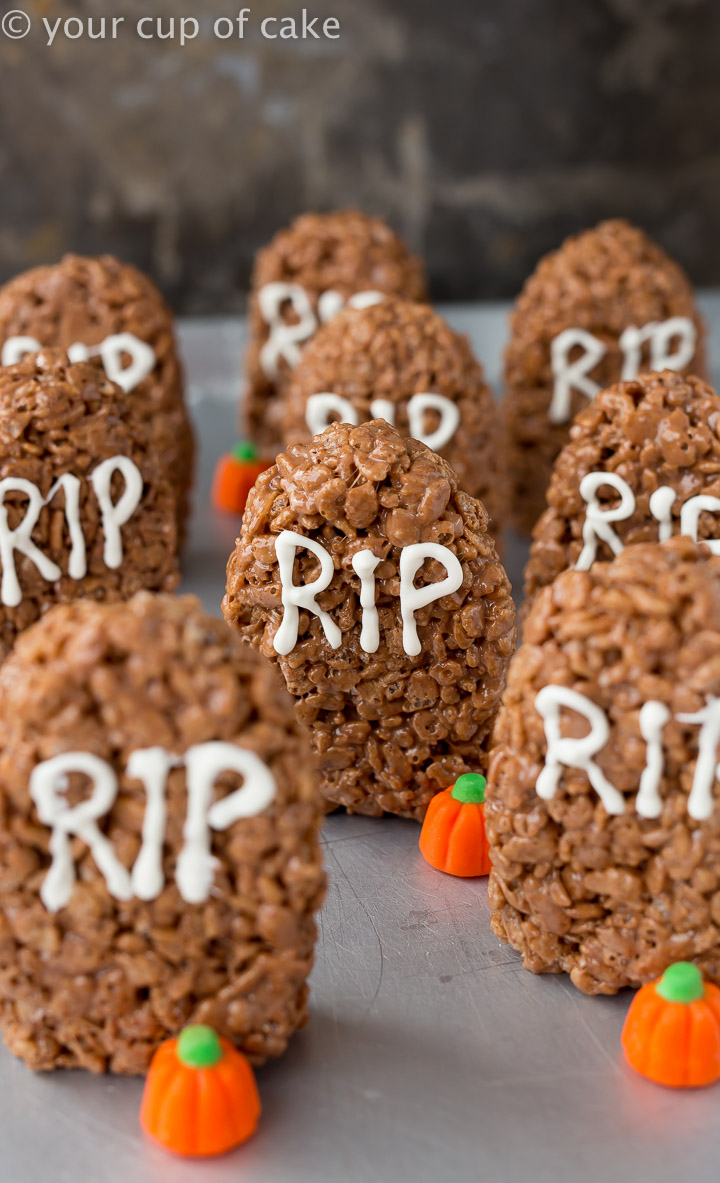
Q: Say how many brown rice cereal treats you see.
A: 9